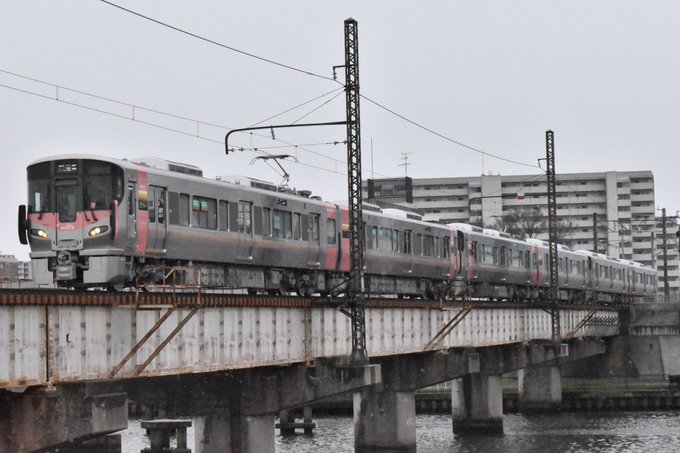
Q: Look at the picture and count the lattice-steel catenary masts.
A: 2